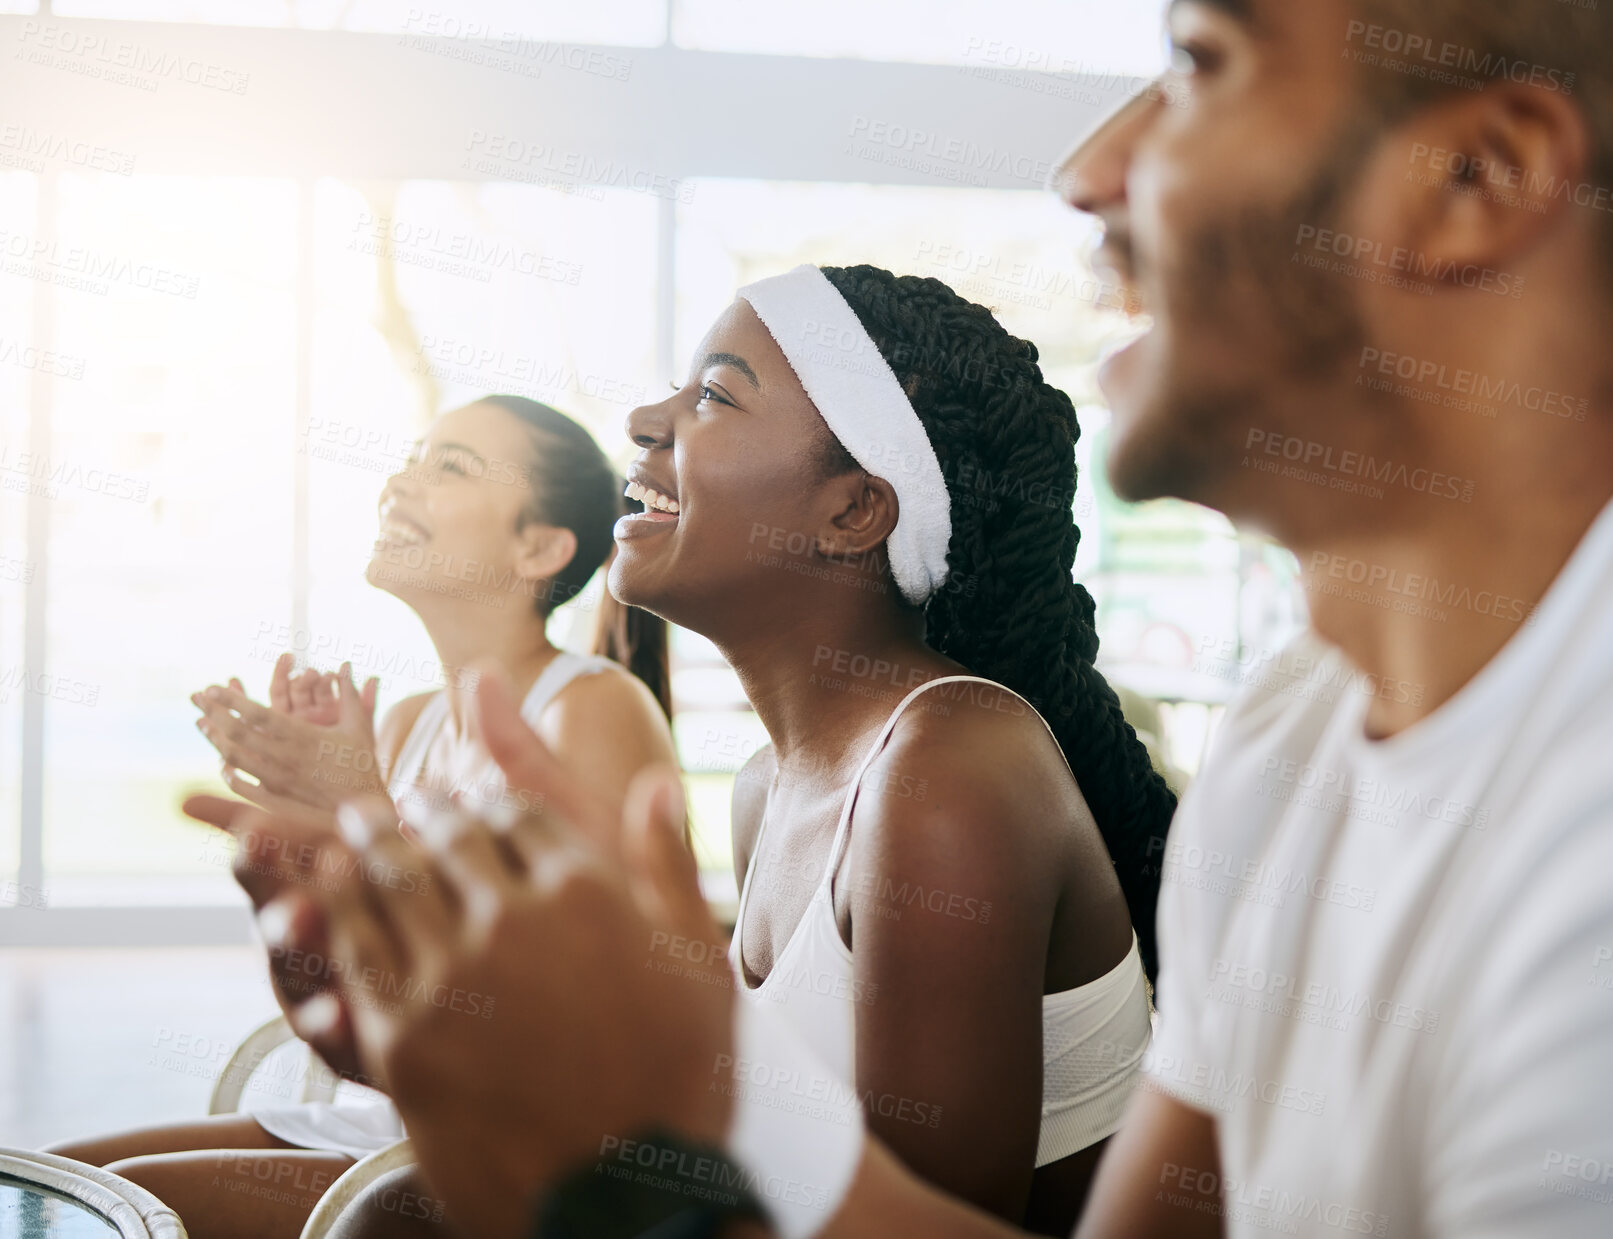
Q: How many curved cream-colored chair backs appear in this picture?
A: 2